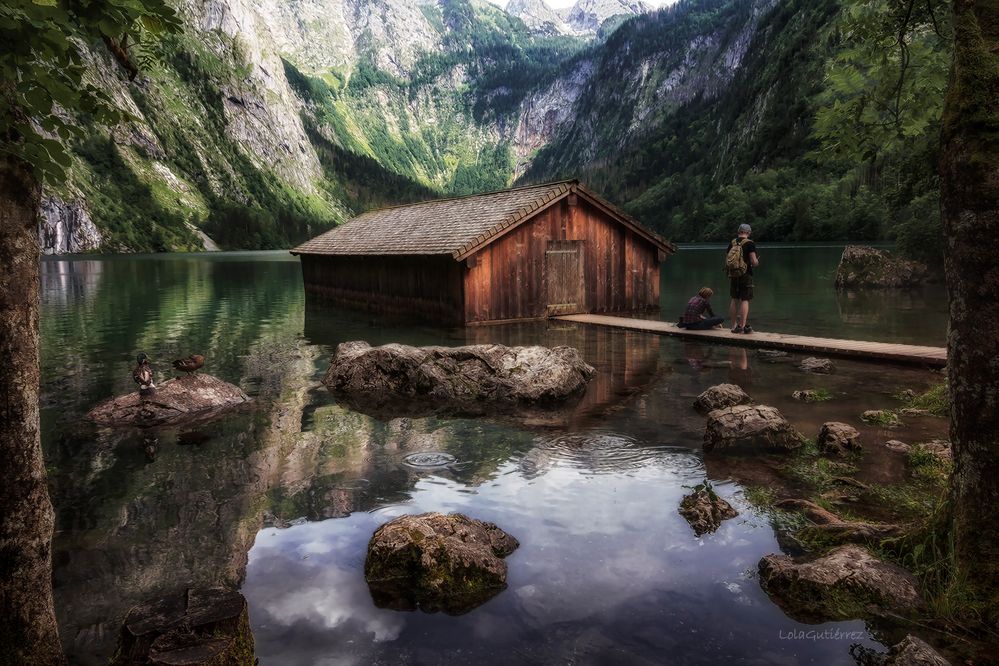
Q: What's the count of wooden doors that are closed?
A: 1